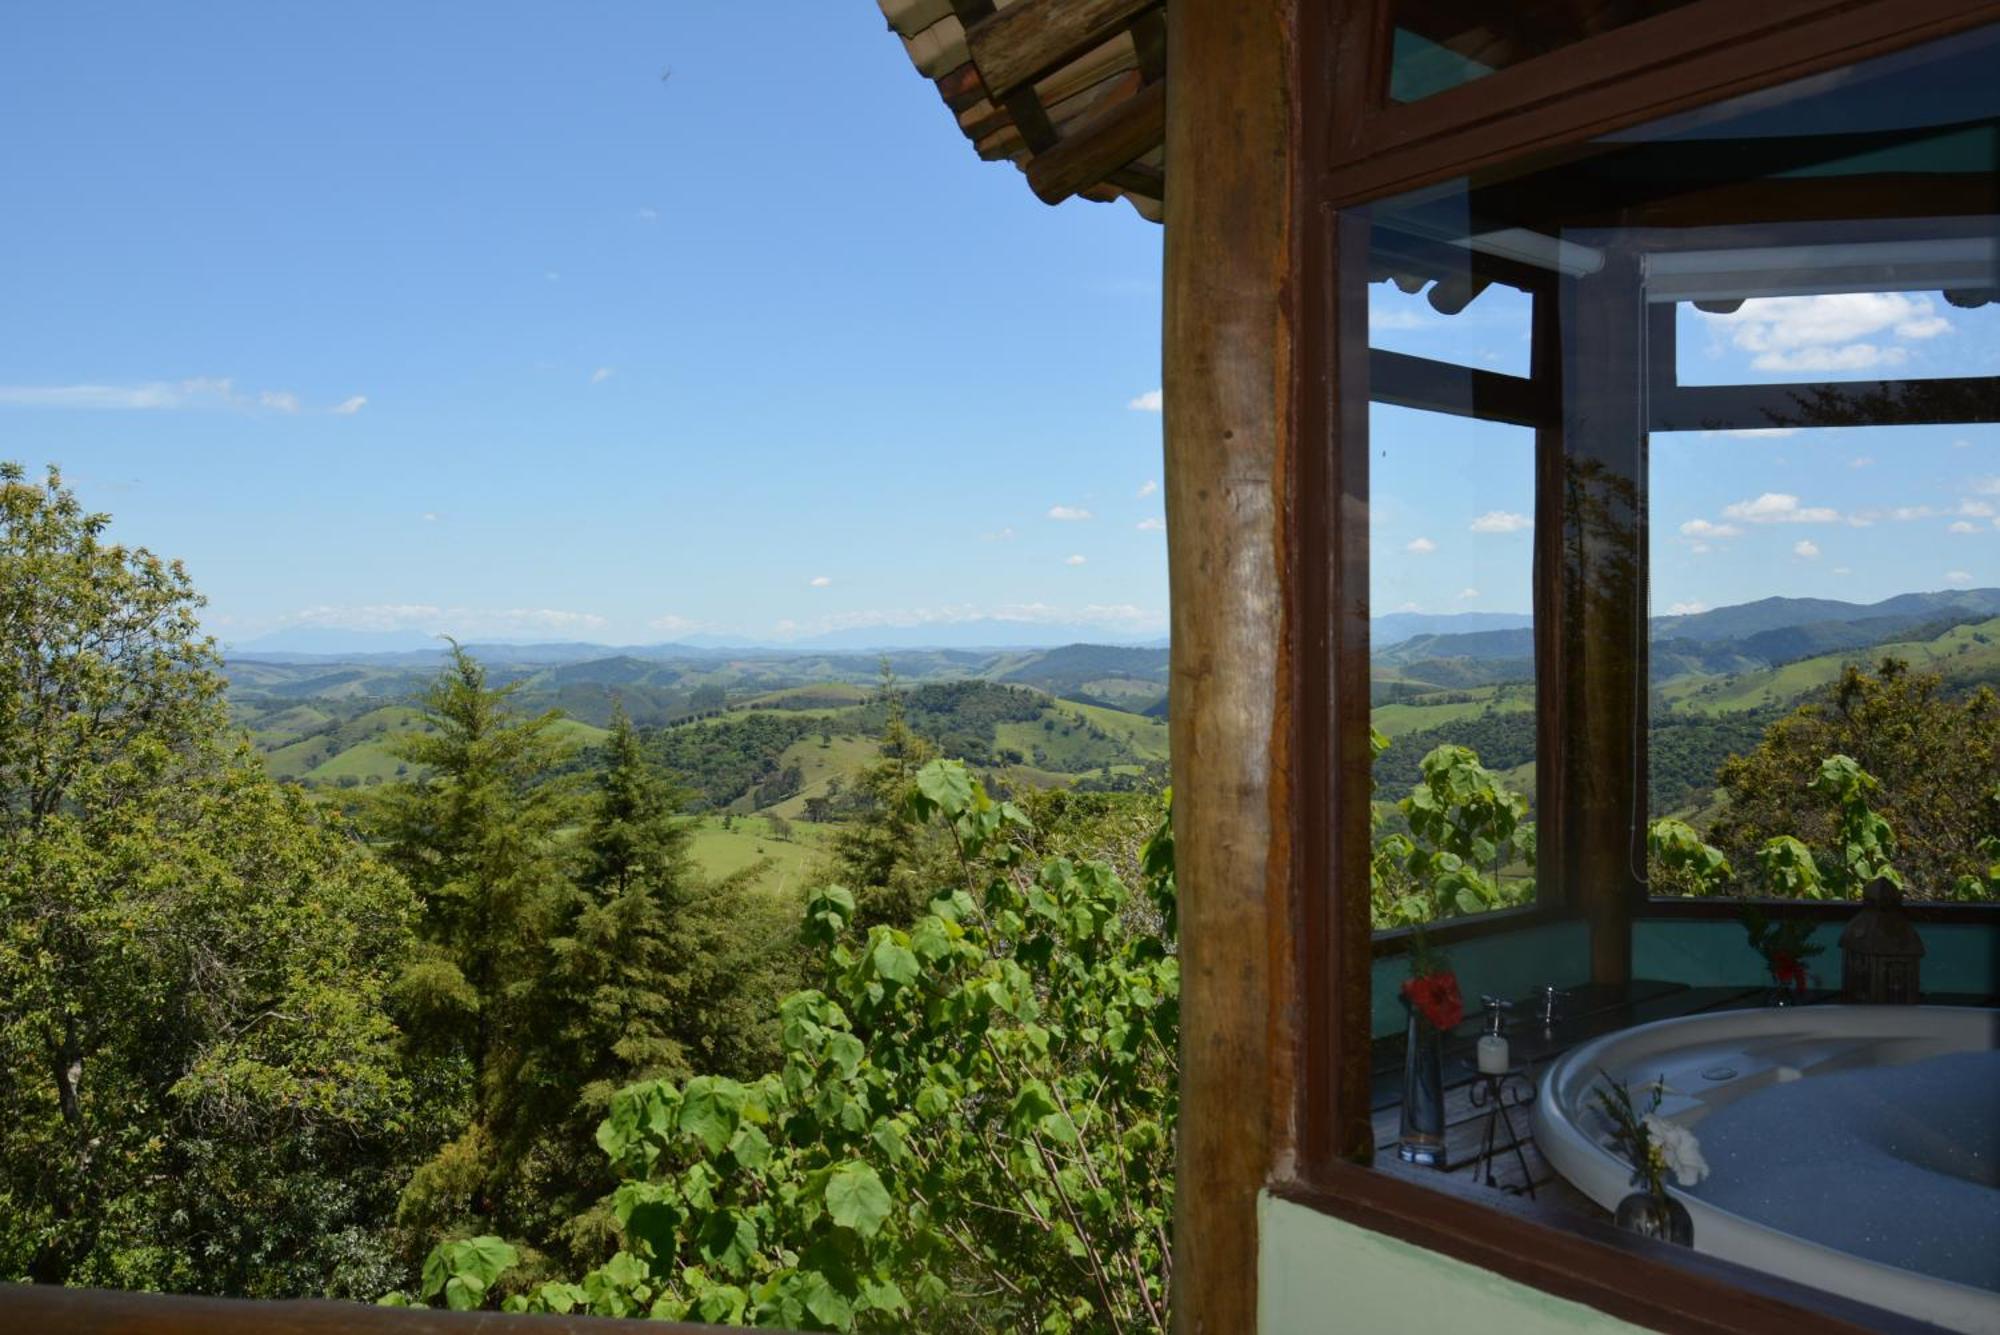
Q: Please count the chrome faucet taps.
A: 2